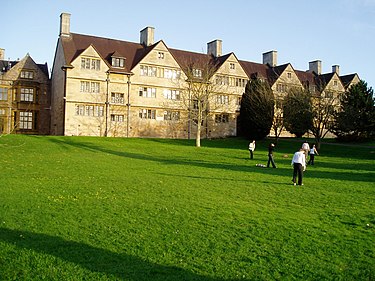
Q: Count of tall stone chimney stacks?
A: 6